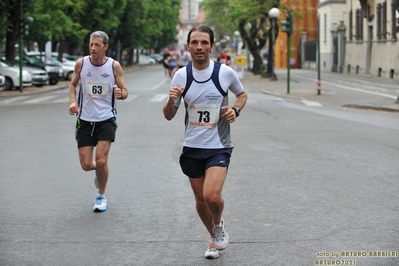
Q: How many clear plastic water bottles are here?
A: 0